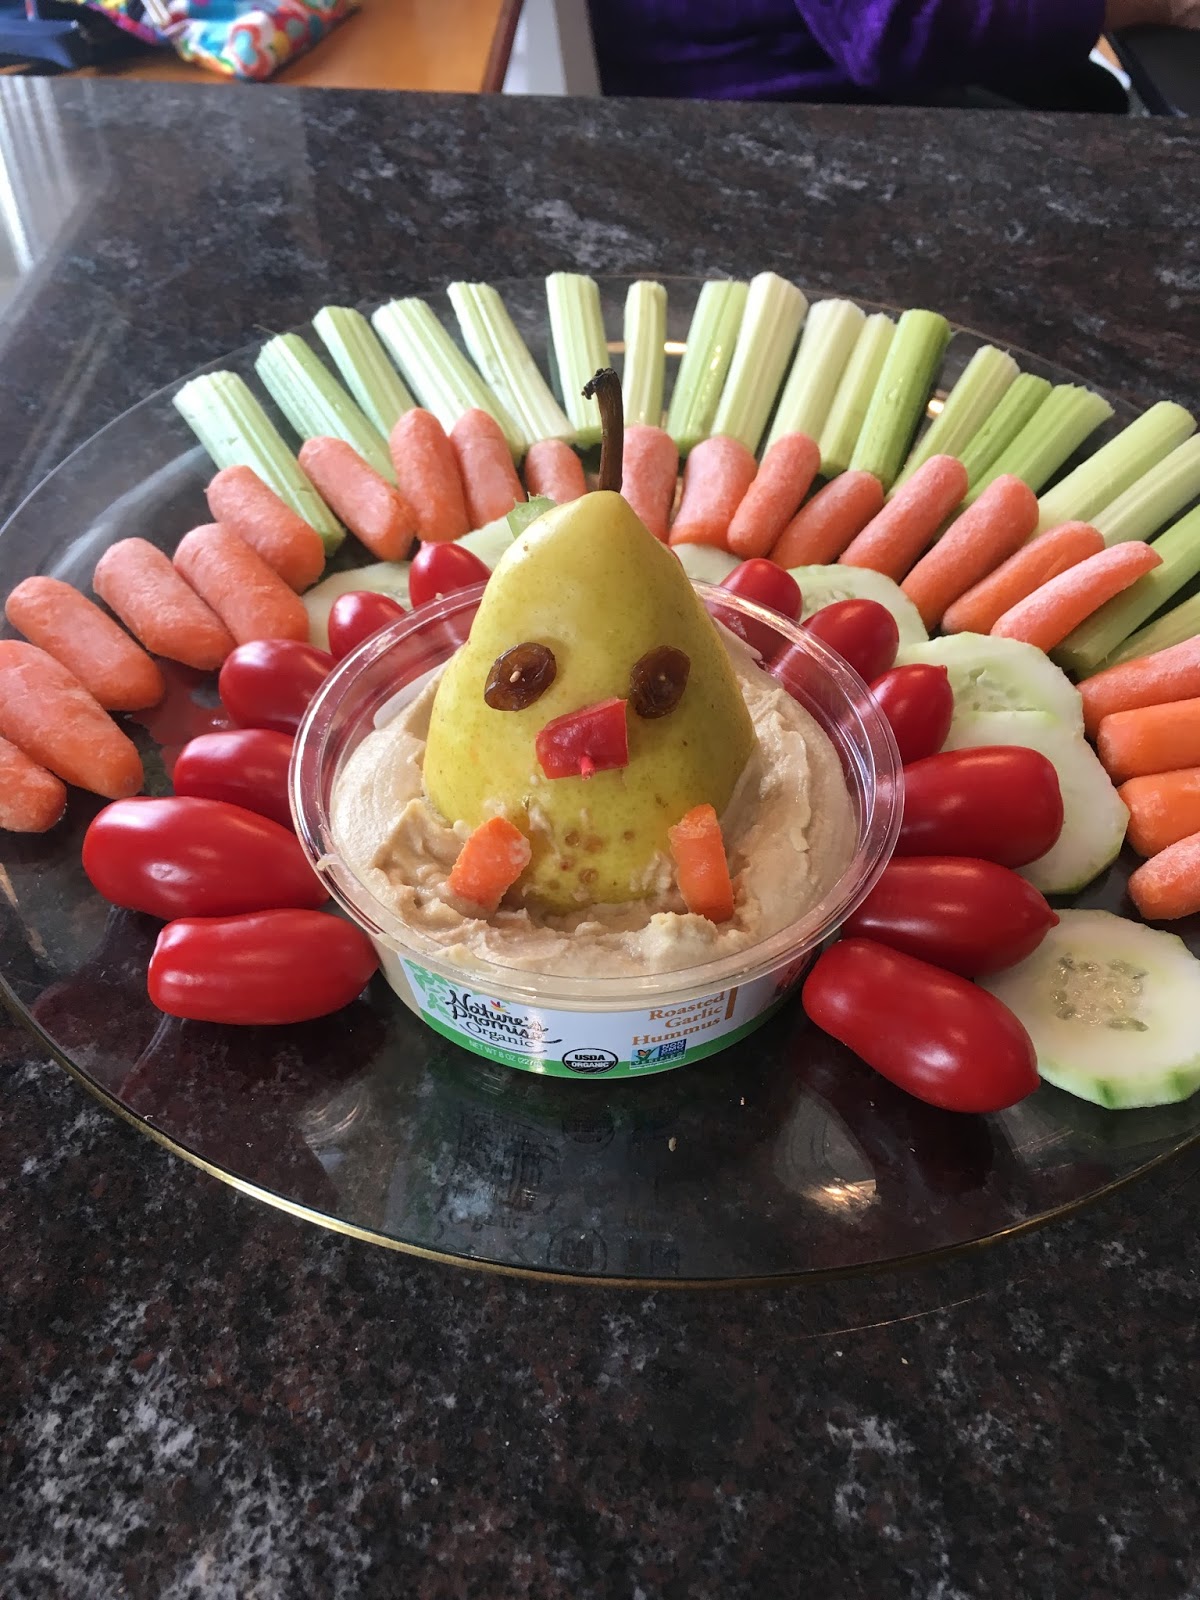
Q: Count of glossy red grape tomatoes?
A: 12